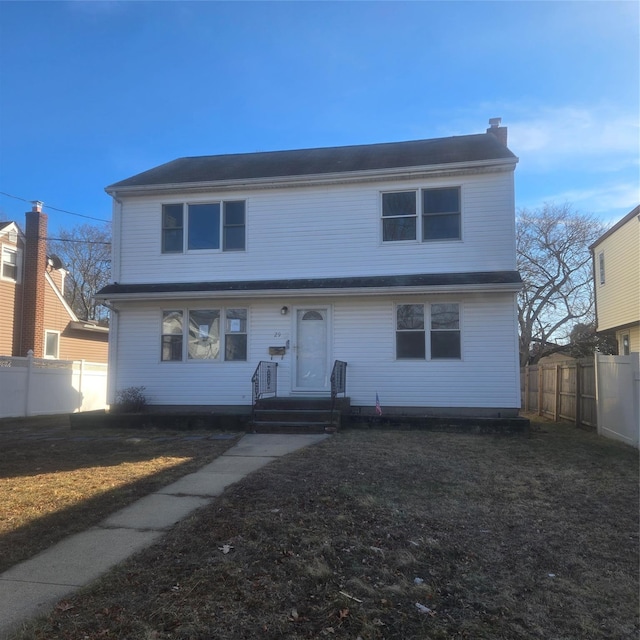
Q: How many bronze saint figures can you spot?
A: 0